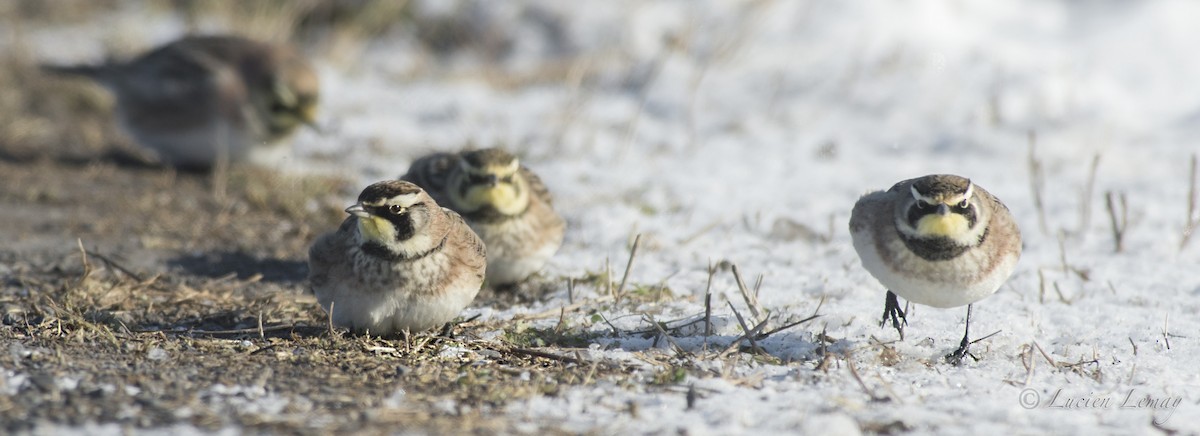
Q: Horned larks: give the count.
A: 4